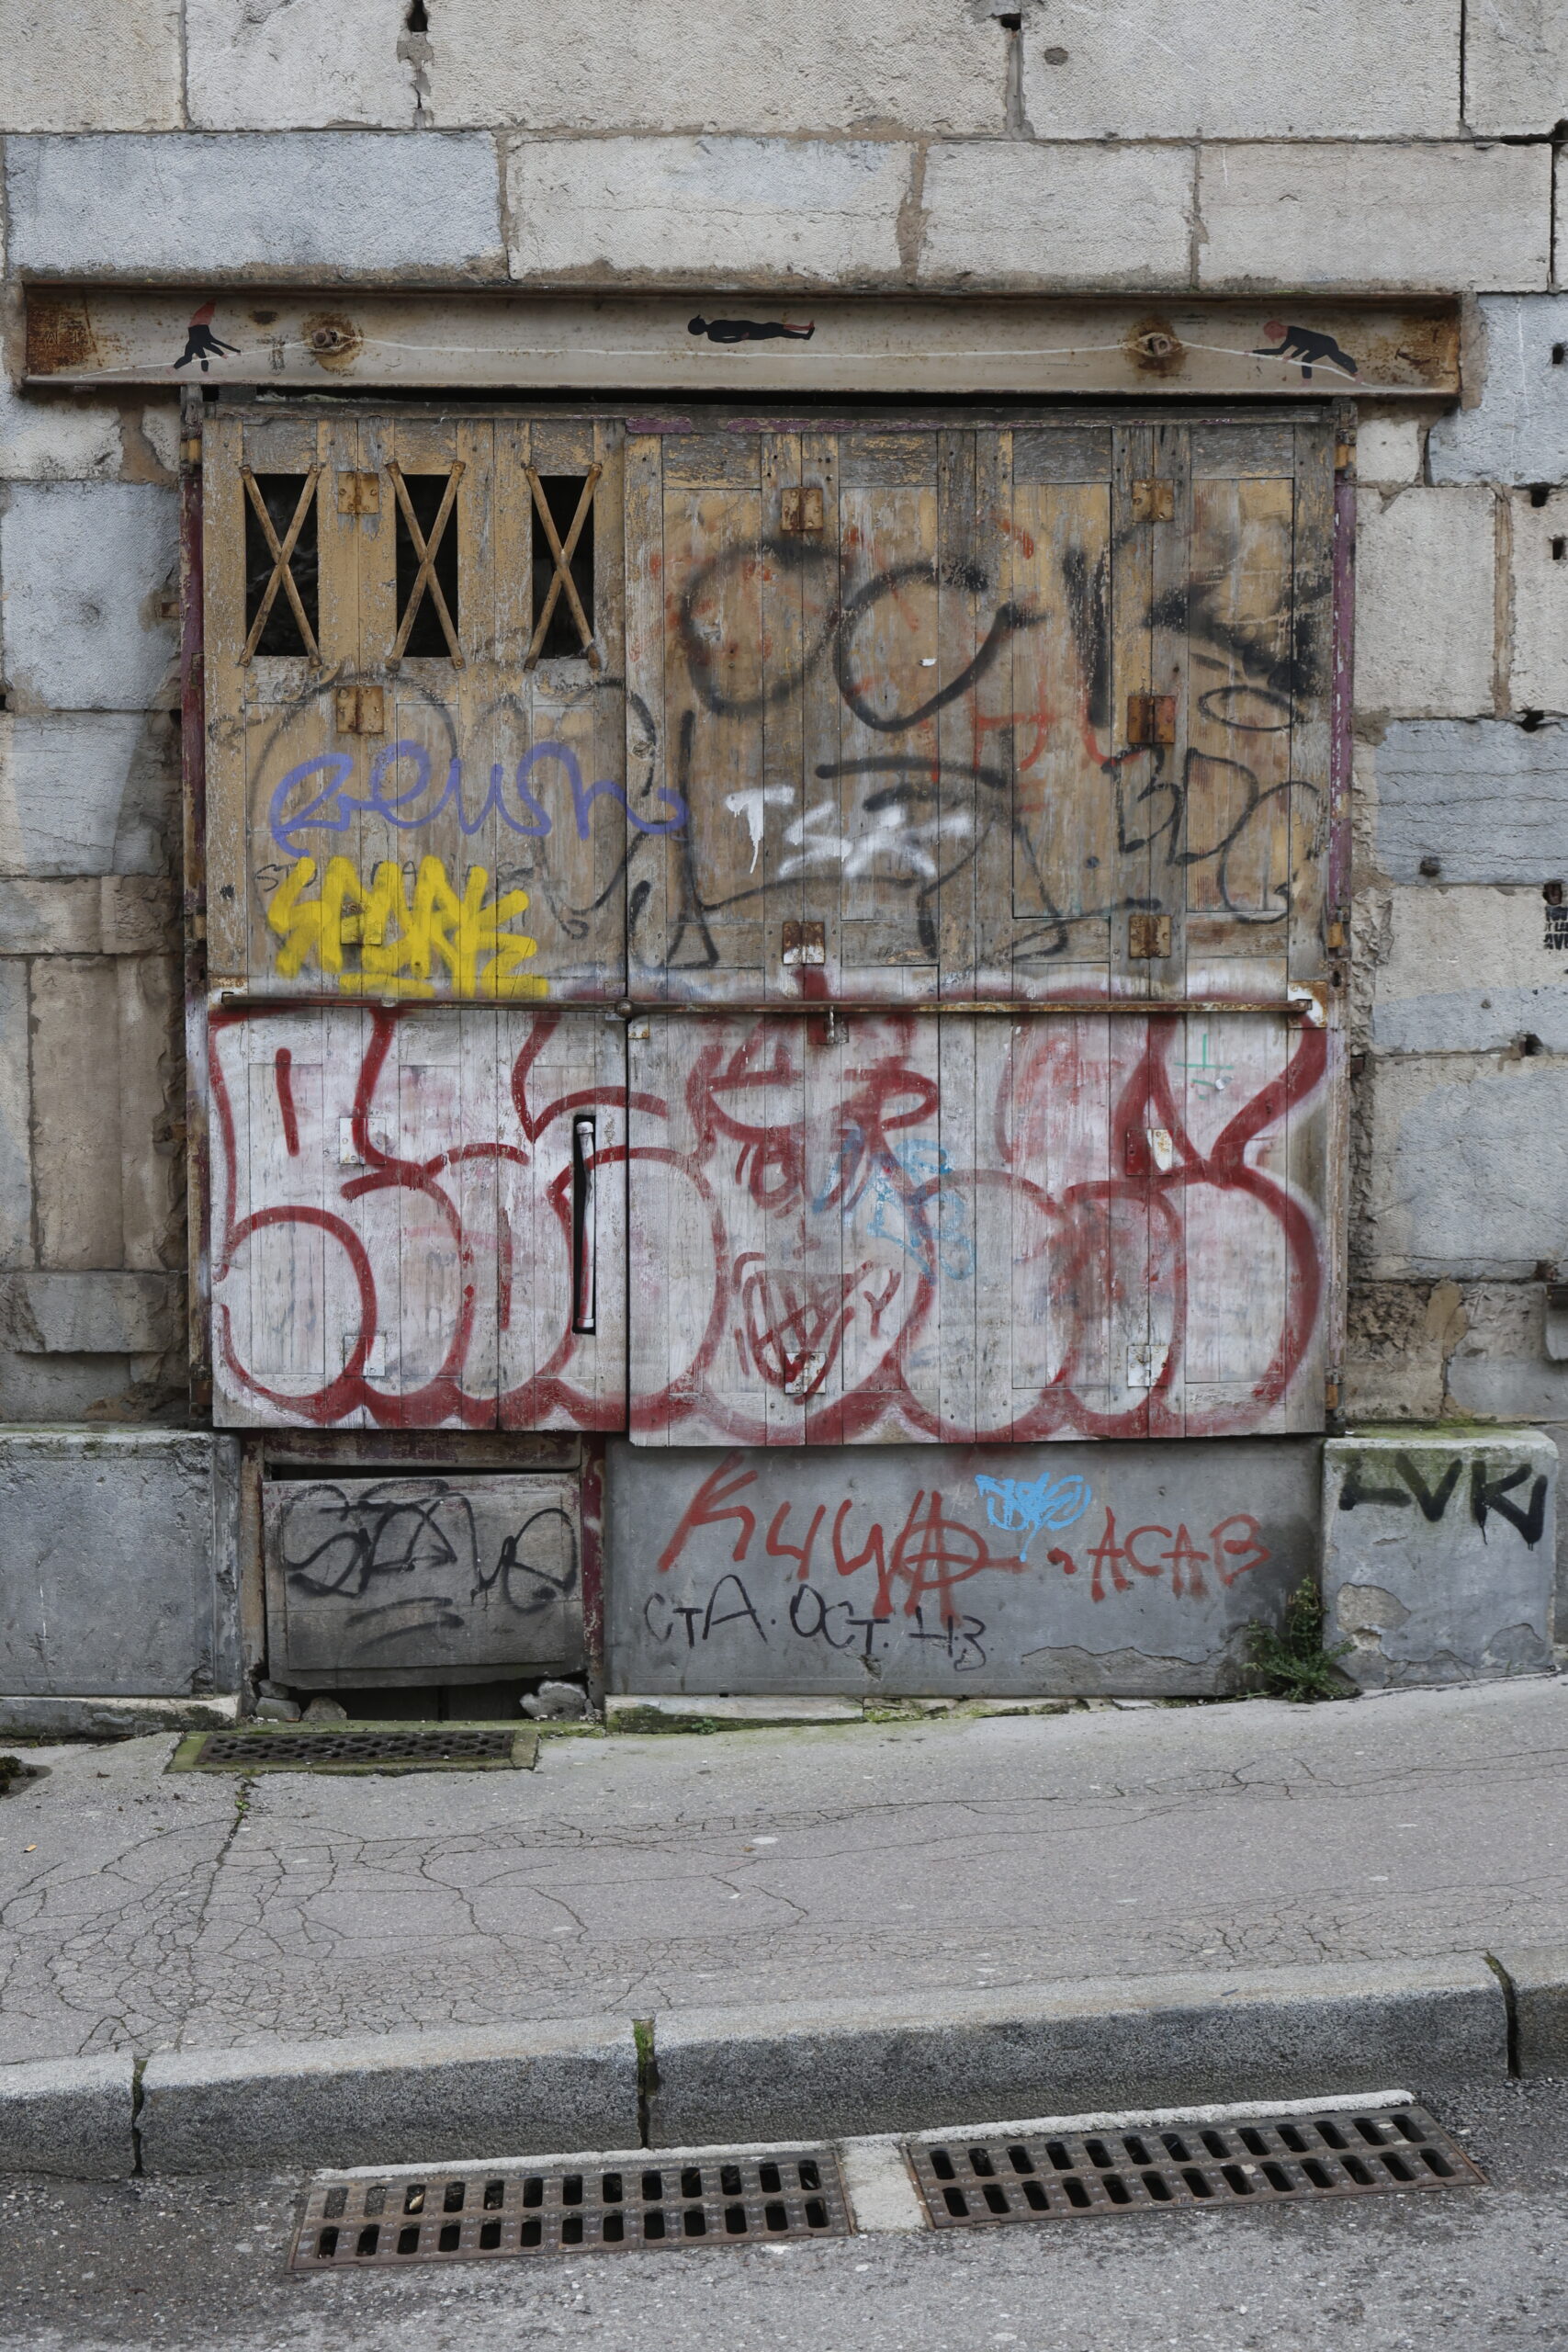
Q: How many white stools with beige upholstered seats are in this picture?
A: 0